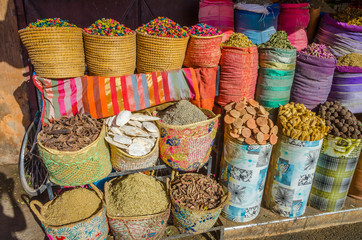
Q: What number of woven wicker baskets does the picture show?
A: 10